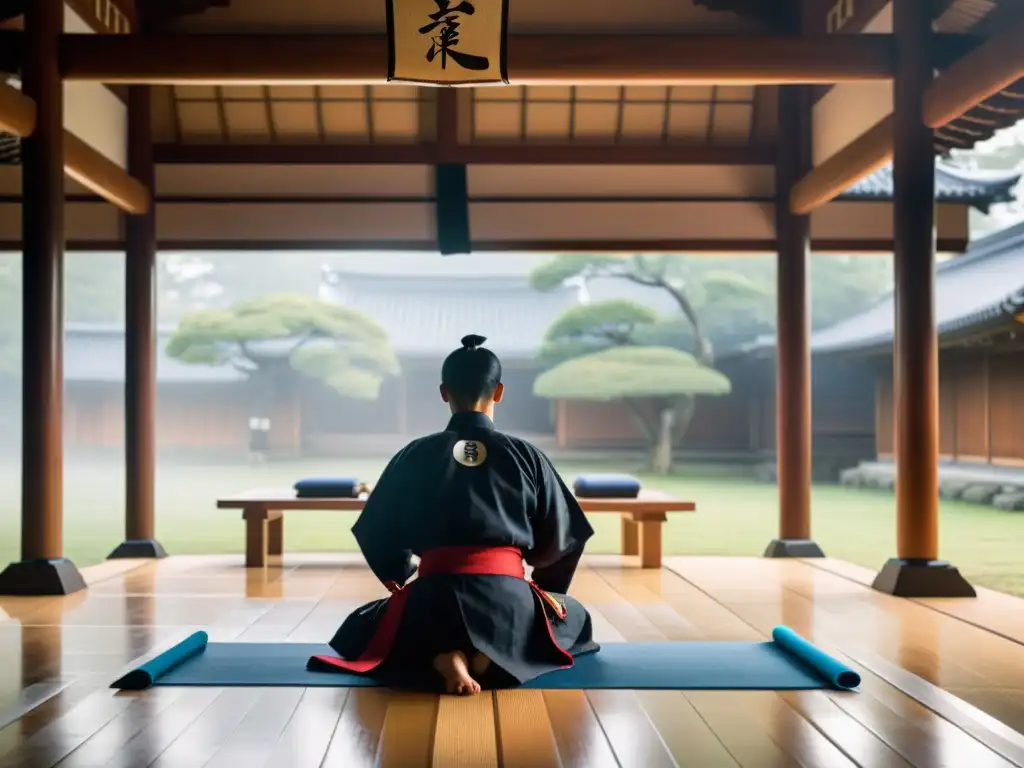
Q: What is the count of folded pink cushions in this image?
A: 0